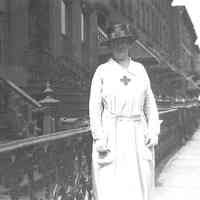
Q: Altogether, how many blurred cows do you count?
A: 0